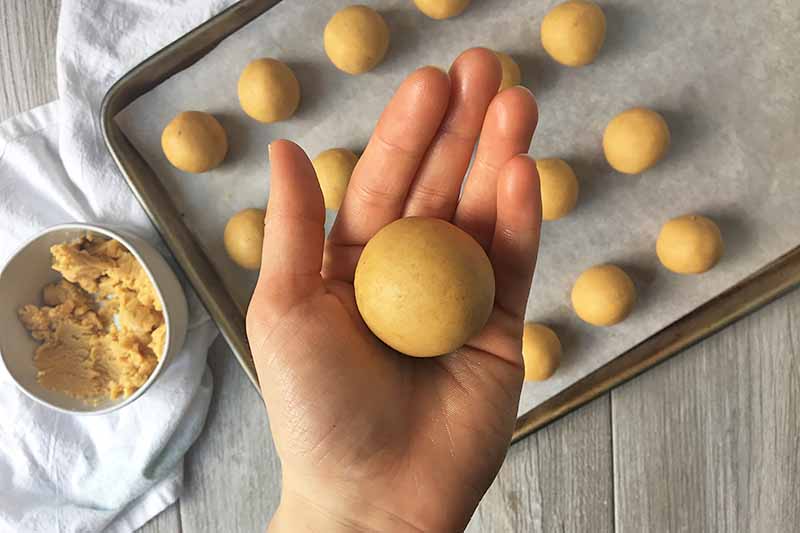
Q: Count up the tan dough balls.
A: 14